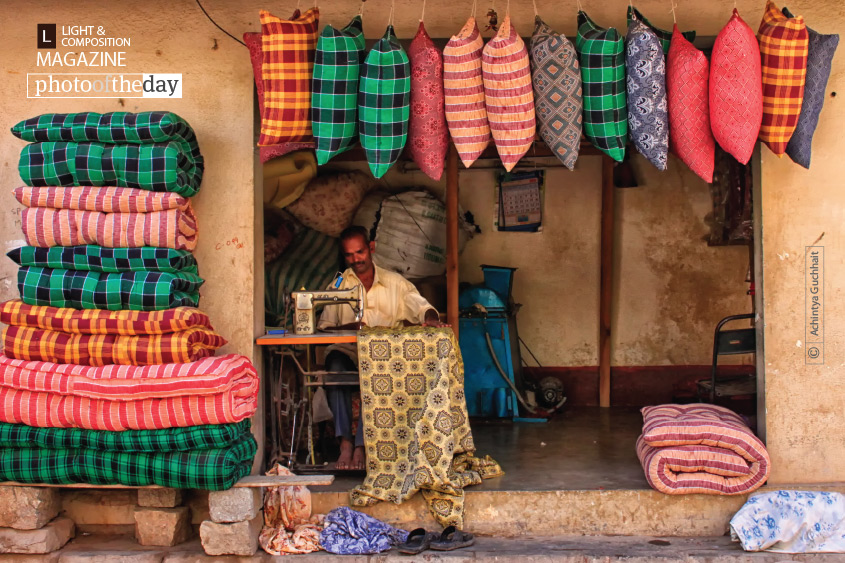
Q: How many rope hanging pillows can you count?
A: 15